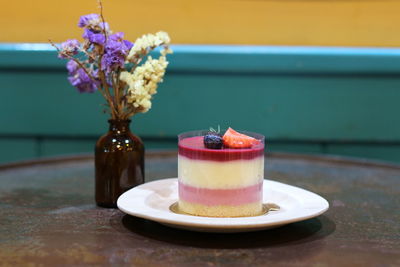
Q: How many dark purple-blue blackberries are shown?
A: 1